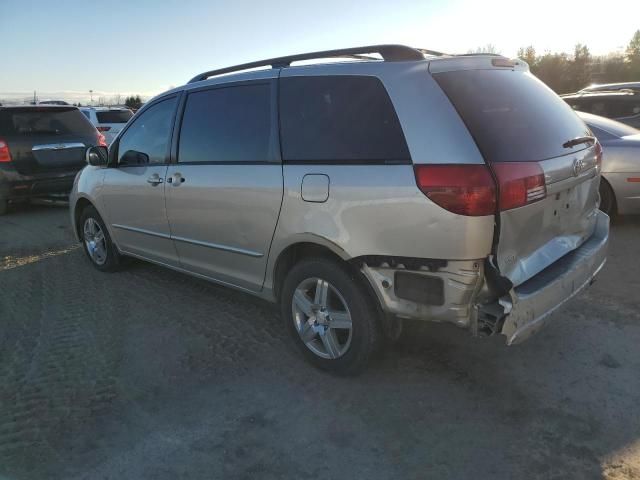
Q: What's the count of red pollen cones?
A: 0